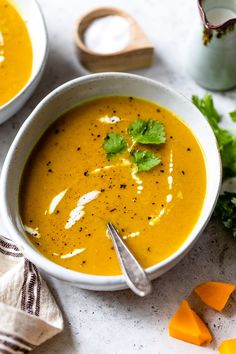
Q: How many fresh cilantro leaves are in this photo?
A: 3